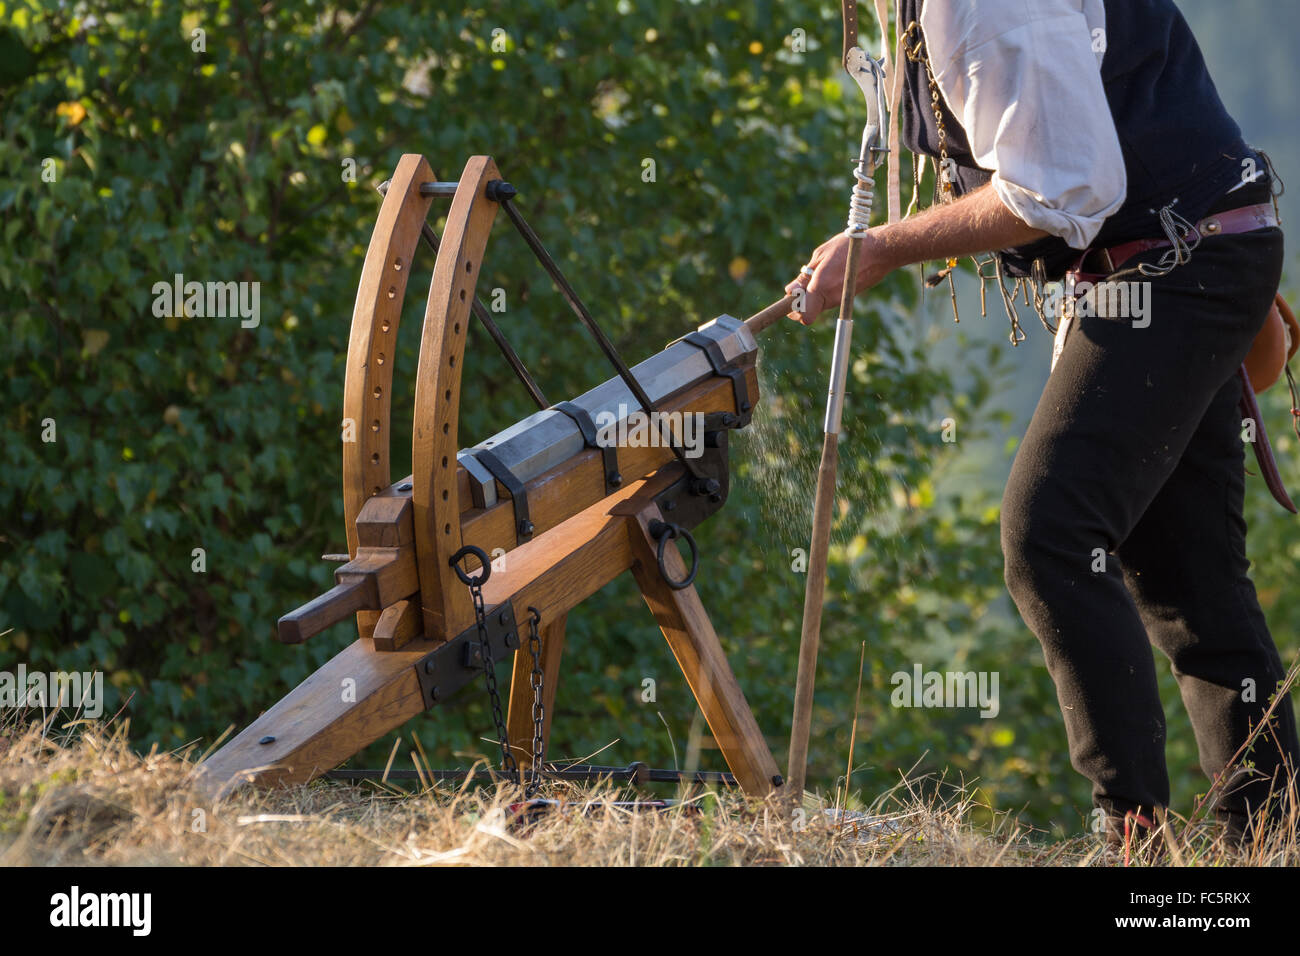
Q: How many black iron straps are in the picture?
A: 3